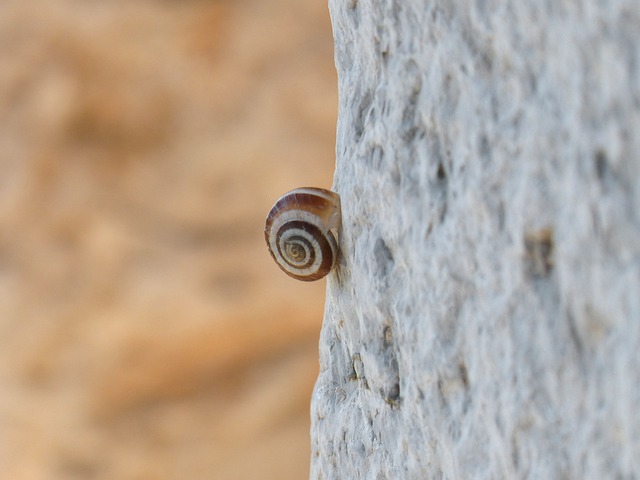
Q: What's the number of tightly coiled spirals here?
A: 1